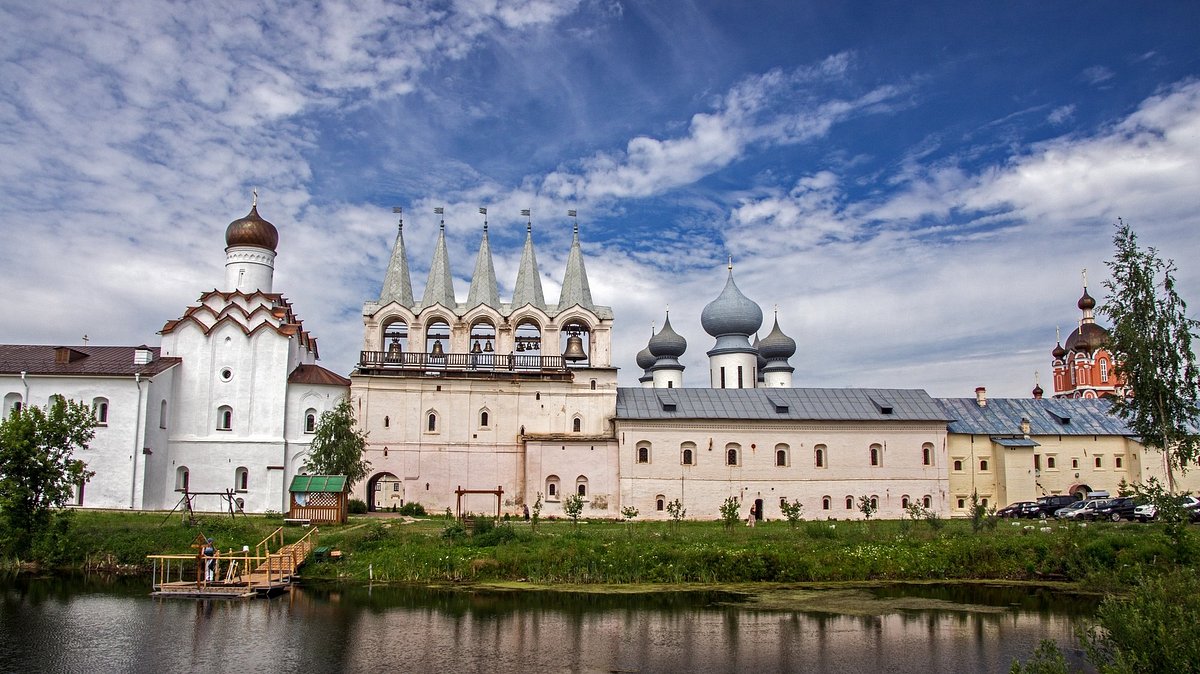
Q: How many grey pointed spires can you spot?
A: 5